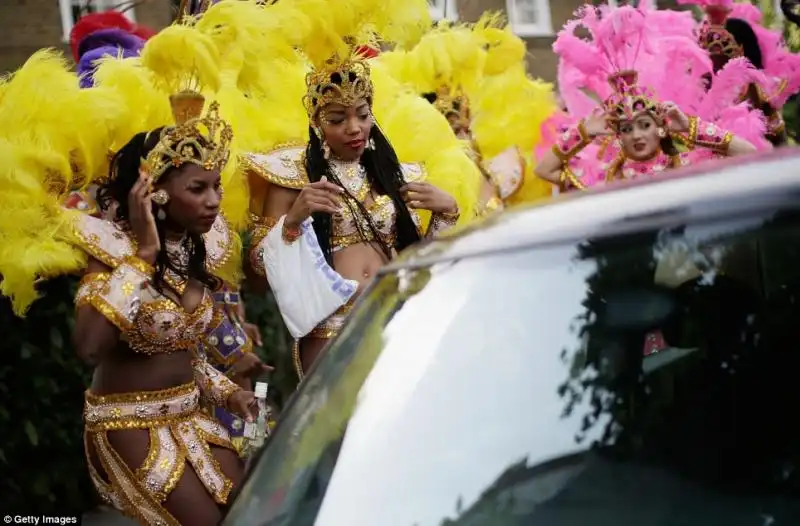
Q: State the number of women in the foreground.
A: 2